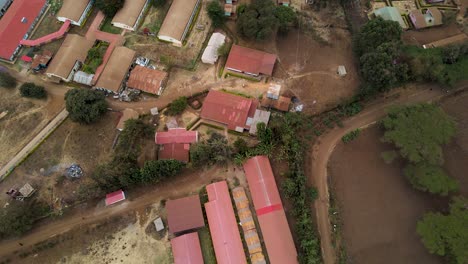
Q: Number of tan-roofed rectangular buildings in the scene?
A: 5